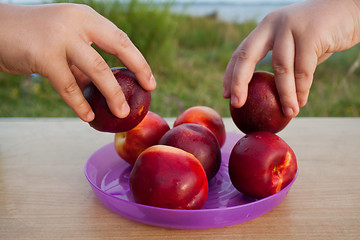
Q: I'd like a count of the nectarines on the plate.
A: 5